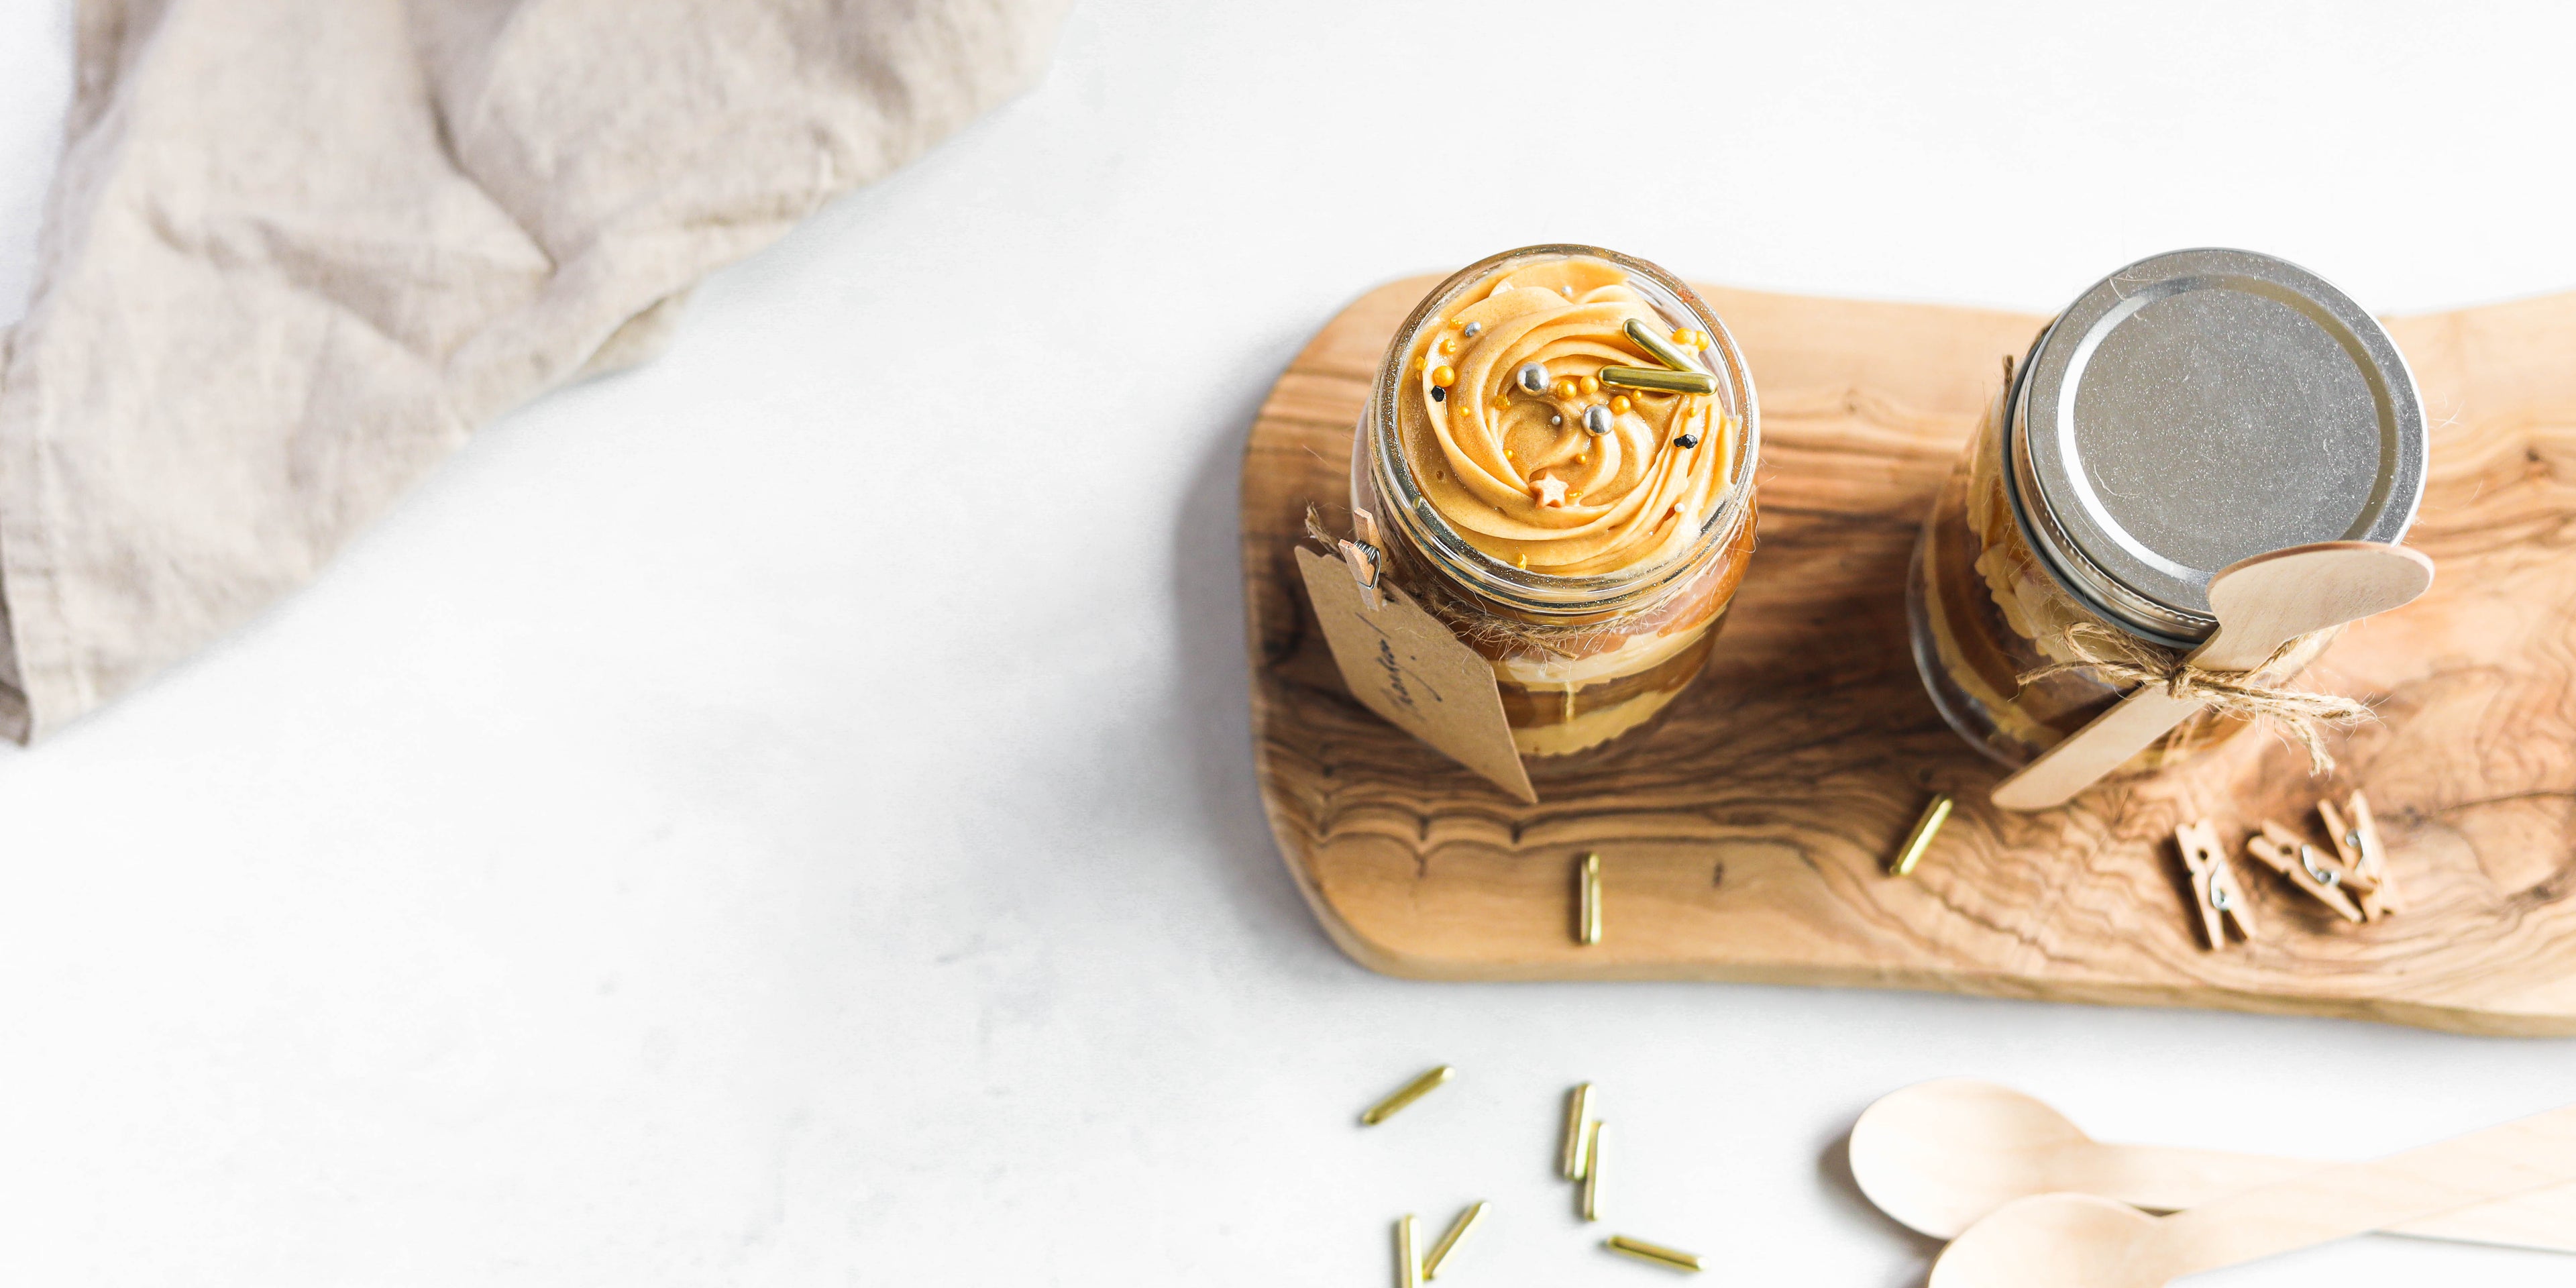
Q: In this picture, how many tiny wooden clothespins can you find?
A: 4